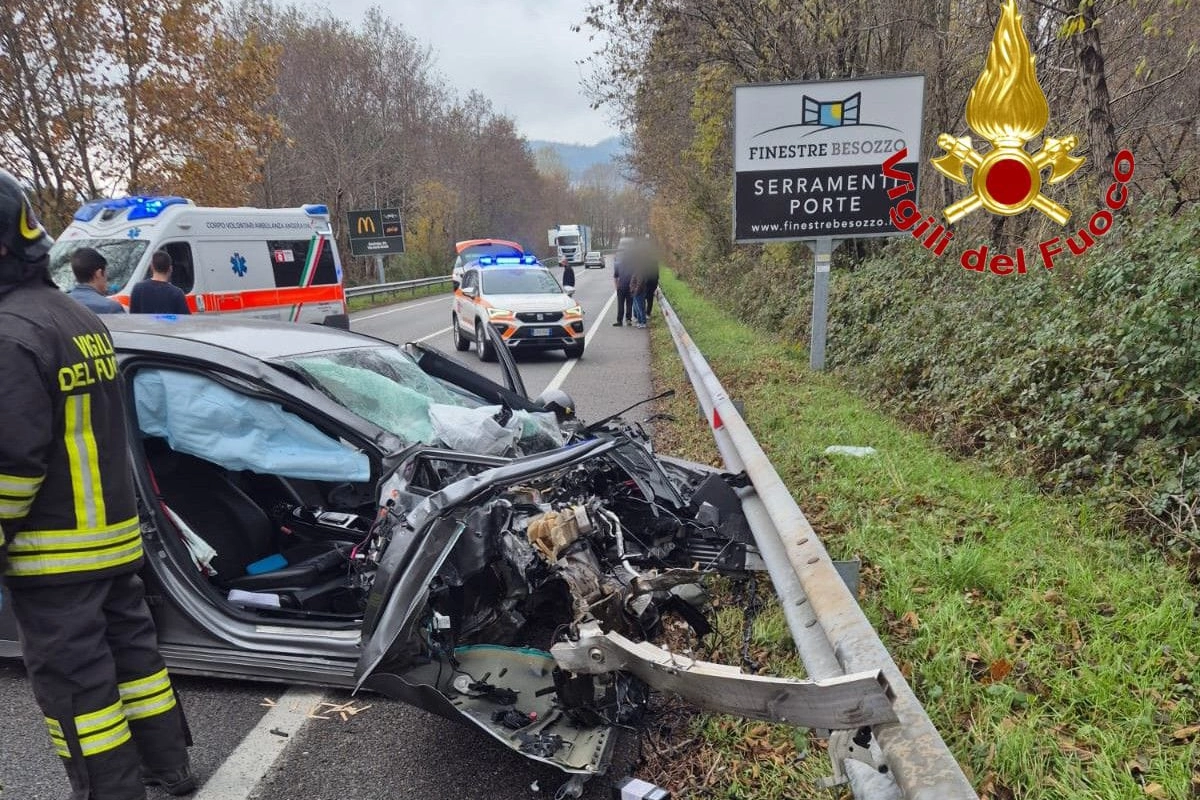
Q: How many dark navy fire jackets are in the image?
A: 1